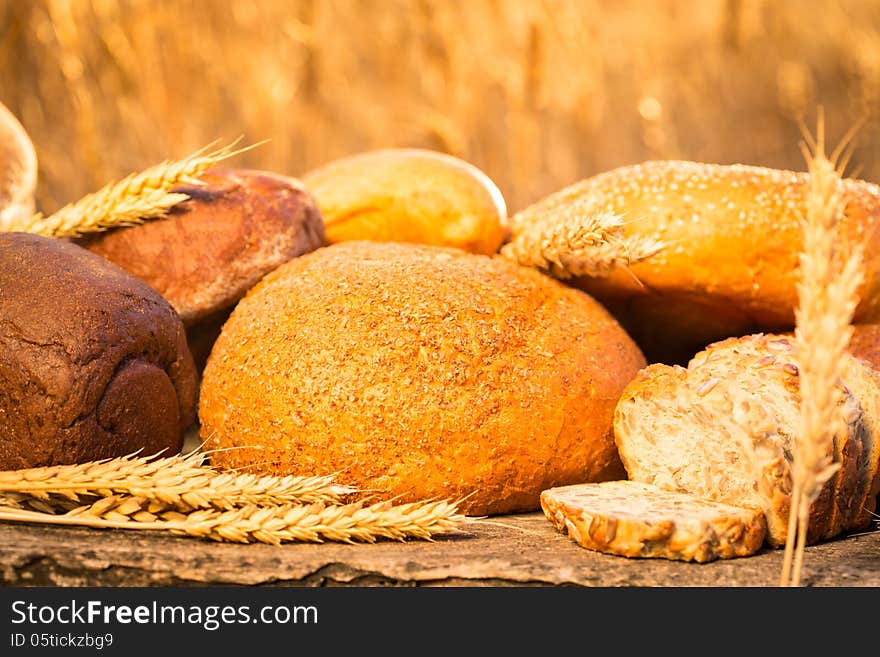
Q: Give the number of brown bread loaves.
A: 2